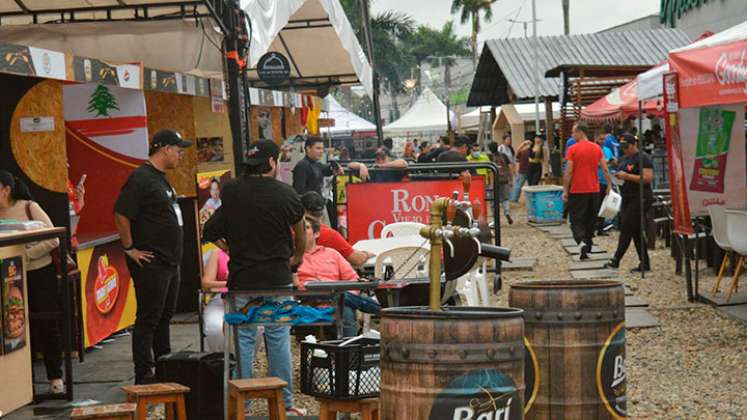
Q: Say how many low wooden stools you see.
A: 4